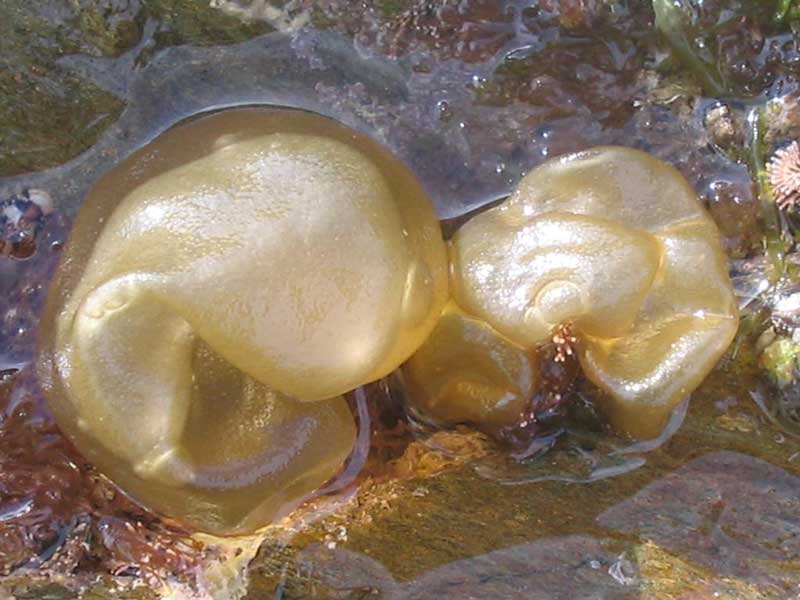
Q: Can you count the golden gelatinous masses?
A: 2